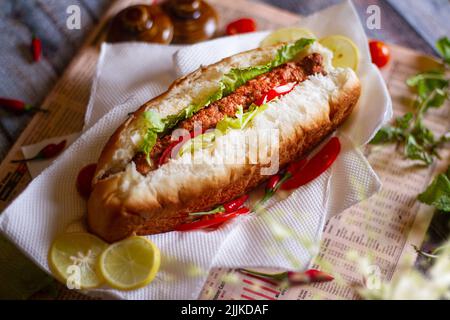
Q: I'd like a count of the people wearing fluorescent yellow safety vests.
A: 0